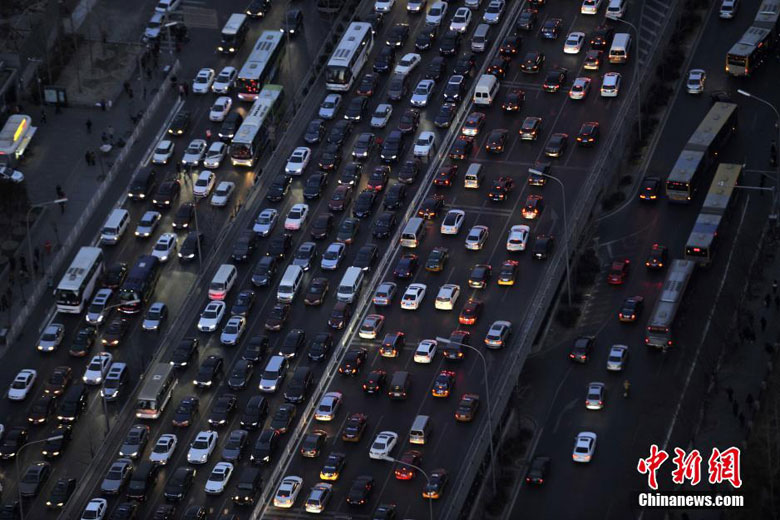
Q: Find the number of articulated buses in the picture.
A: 3